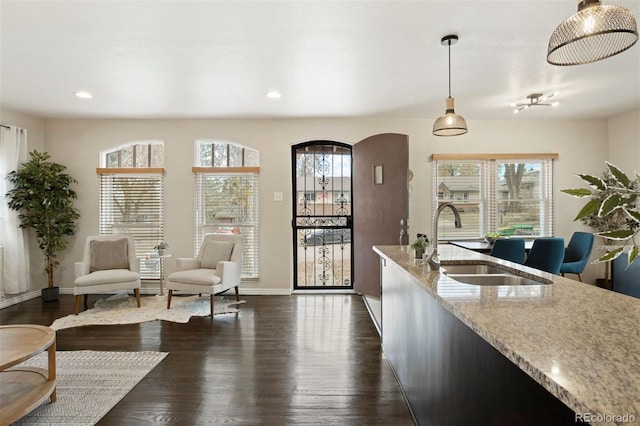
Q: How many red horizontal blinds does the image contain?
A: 0